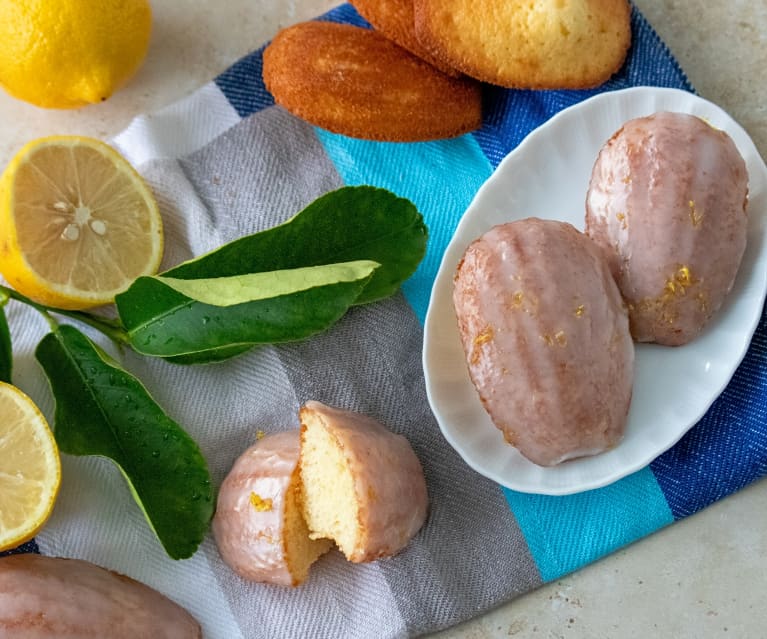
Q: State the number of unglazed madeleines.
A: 3